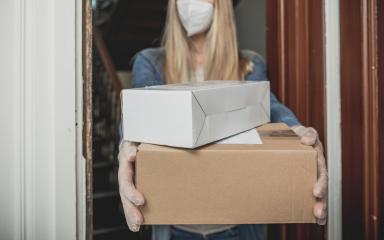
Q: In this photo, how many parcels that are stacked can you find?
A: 2